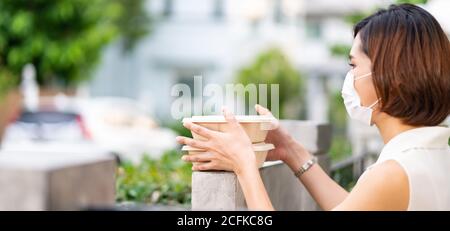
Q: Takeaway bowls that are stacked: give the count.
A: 2